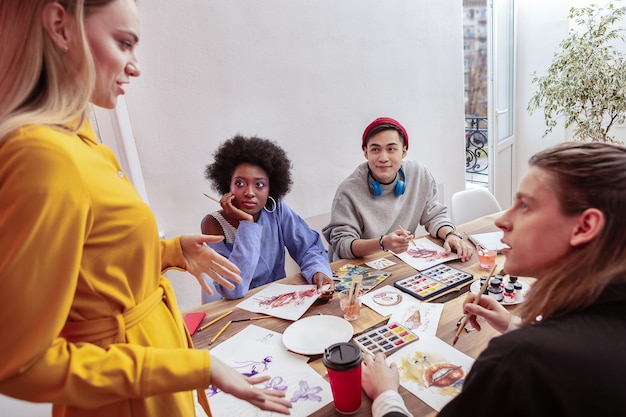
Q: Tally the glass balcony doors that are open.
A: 1